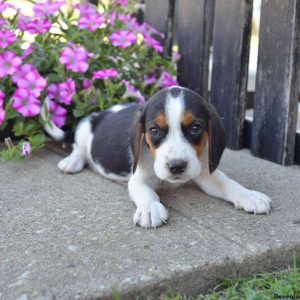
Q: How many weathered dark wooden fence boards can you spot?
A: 4